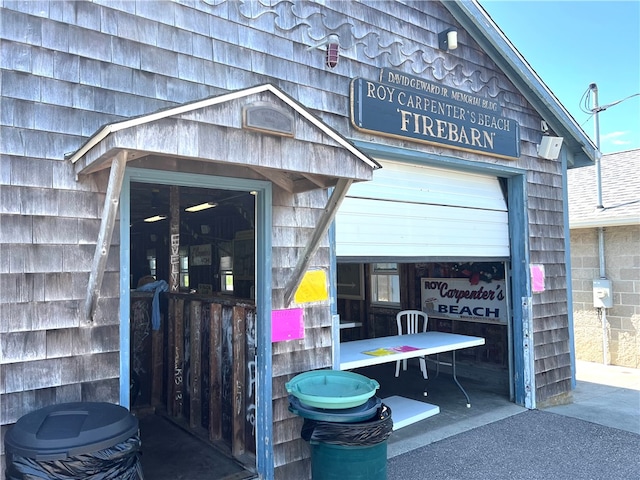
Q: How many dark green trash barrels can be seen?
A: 1